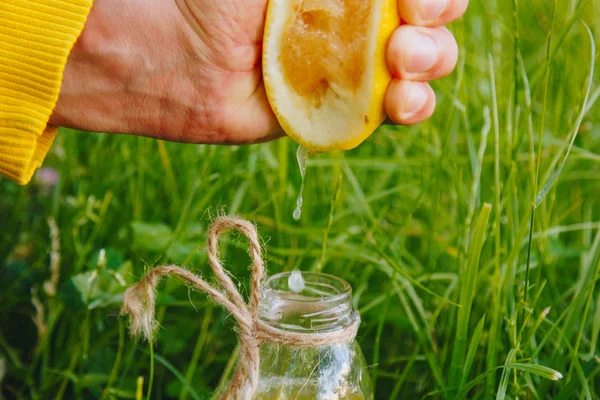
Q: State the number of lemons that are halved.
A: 1